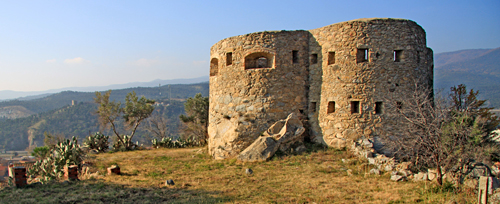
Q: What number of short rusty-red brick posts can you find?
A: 3